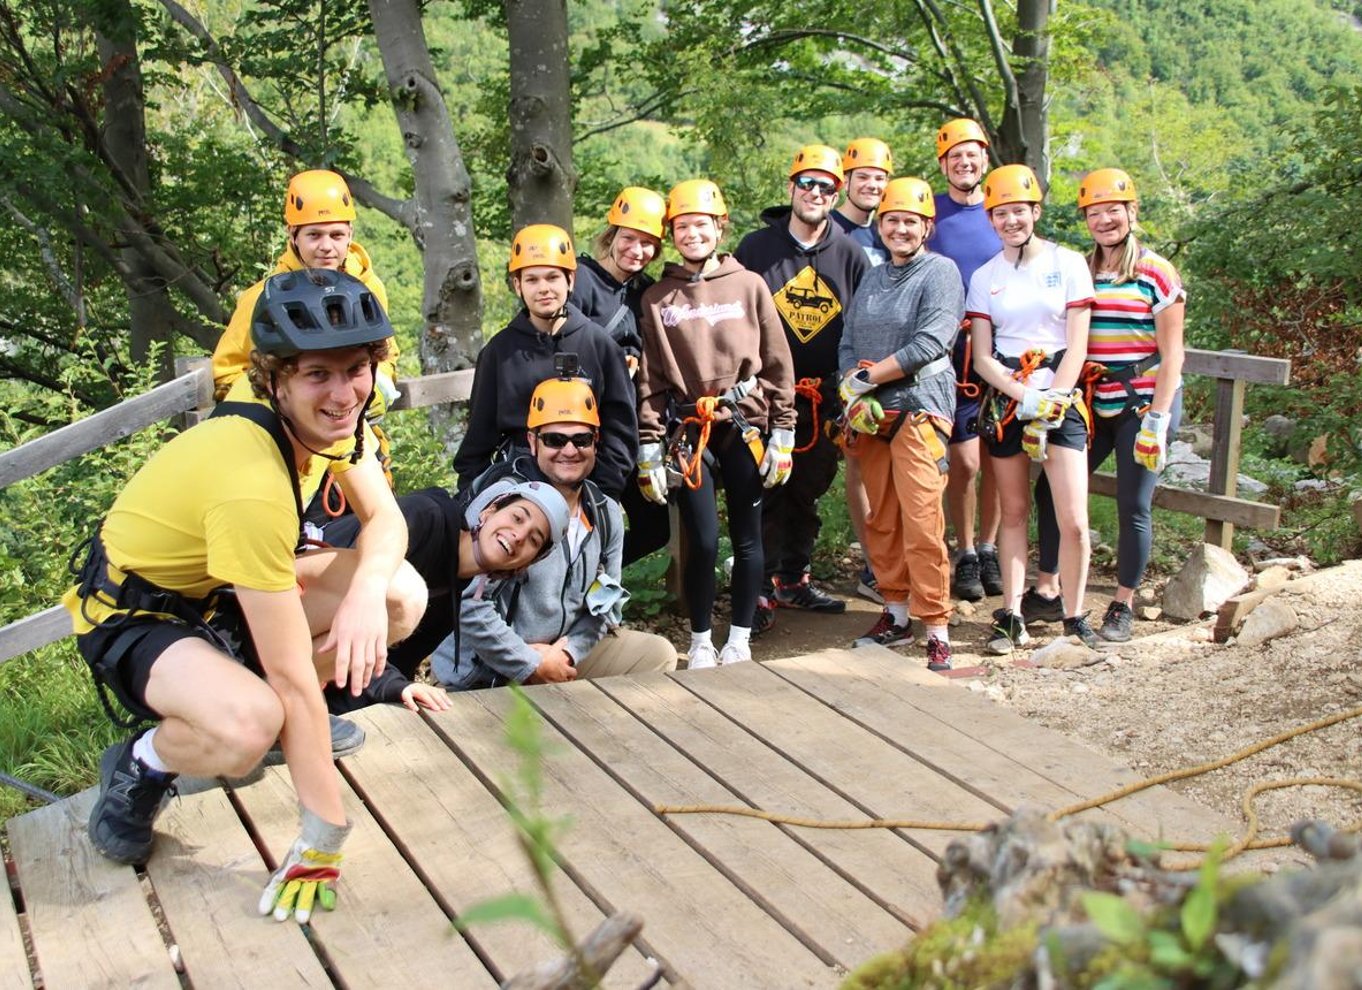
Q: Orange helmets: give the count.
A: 11